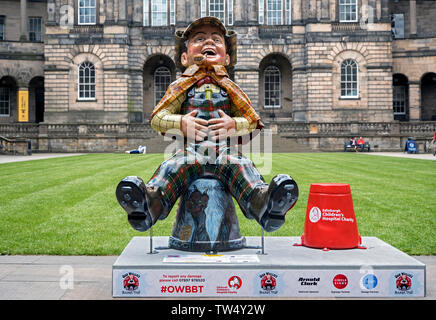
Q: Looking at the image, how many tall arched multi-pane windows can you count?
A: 4